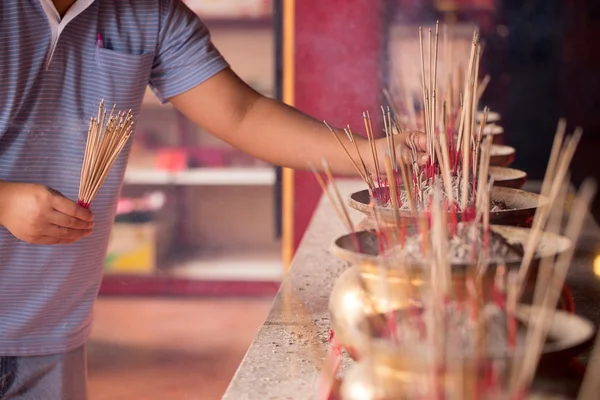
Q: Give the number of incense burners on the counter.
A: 7